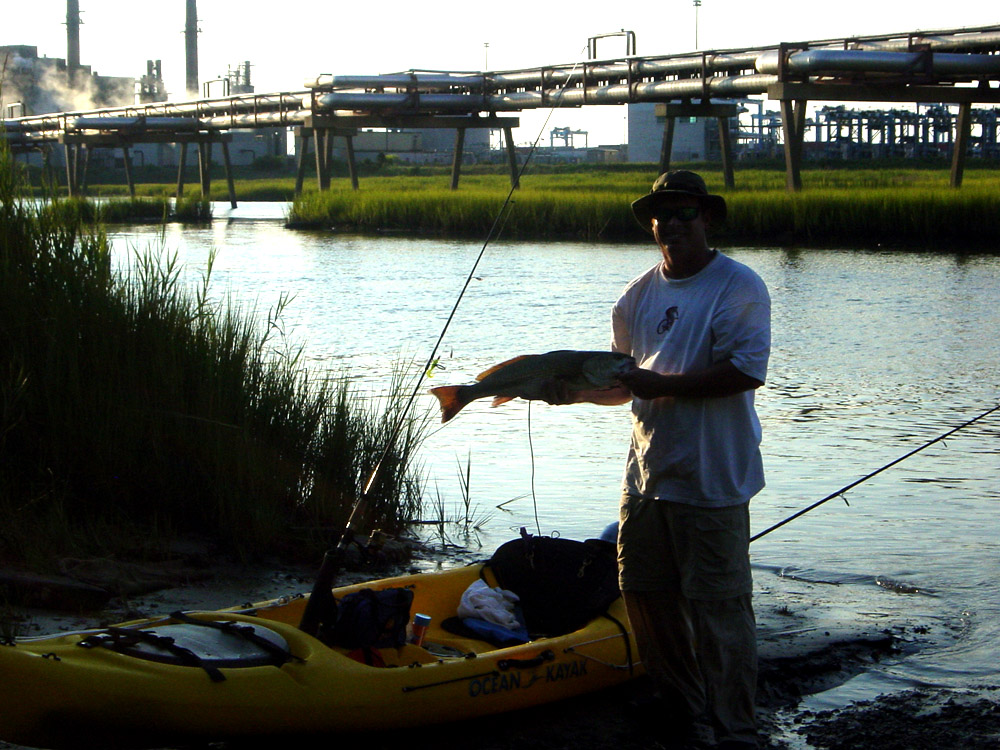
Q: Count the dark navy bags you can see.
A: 1